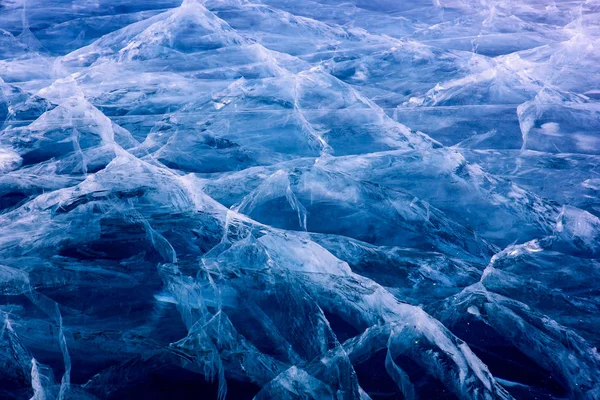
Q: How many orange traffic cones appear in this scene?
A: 0